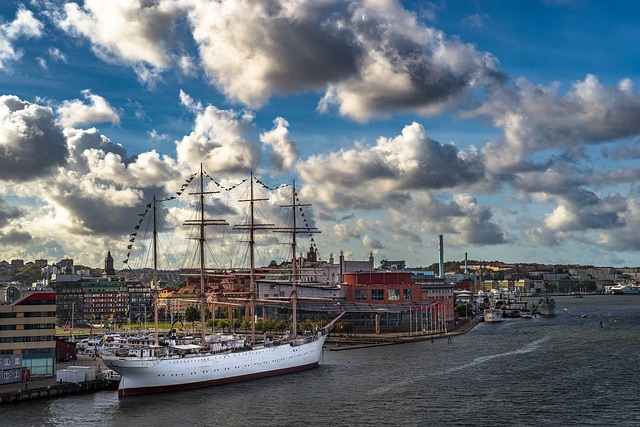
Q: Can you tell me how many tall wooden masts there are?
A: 4